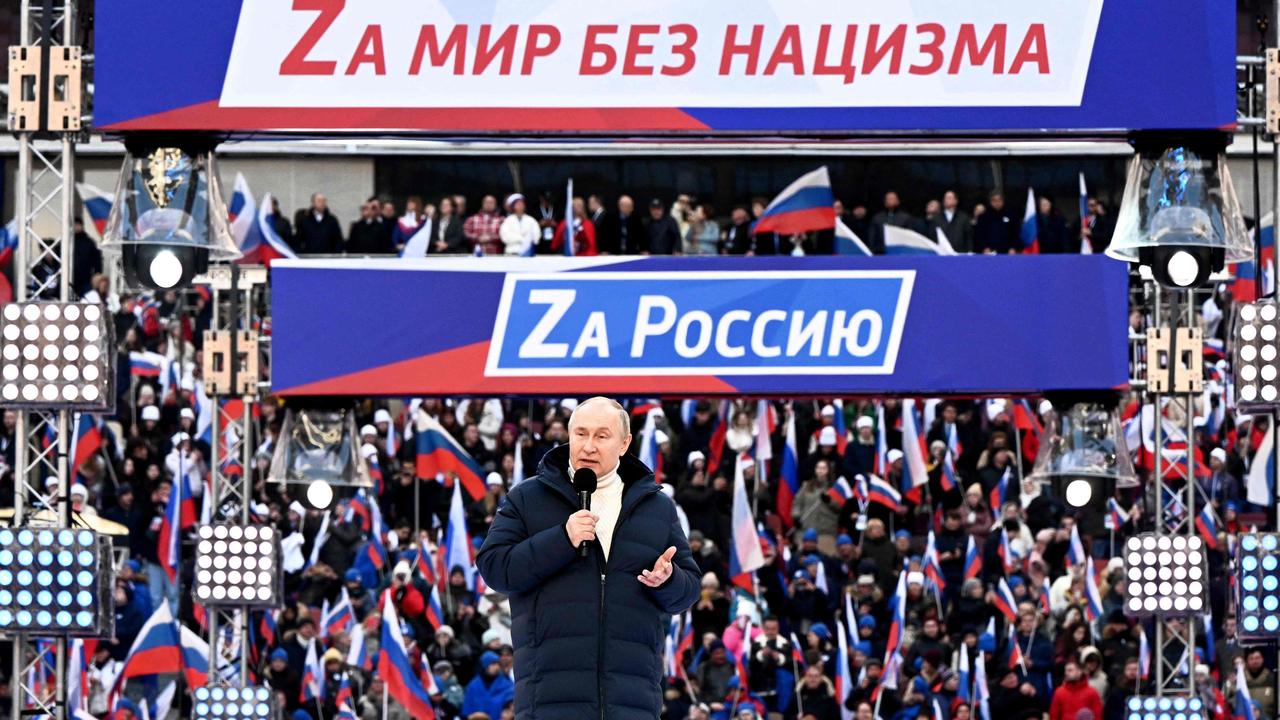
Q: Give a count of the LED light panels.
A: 8